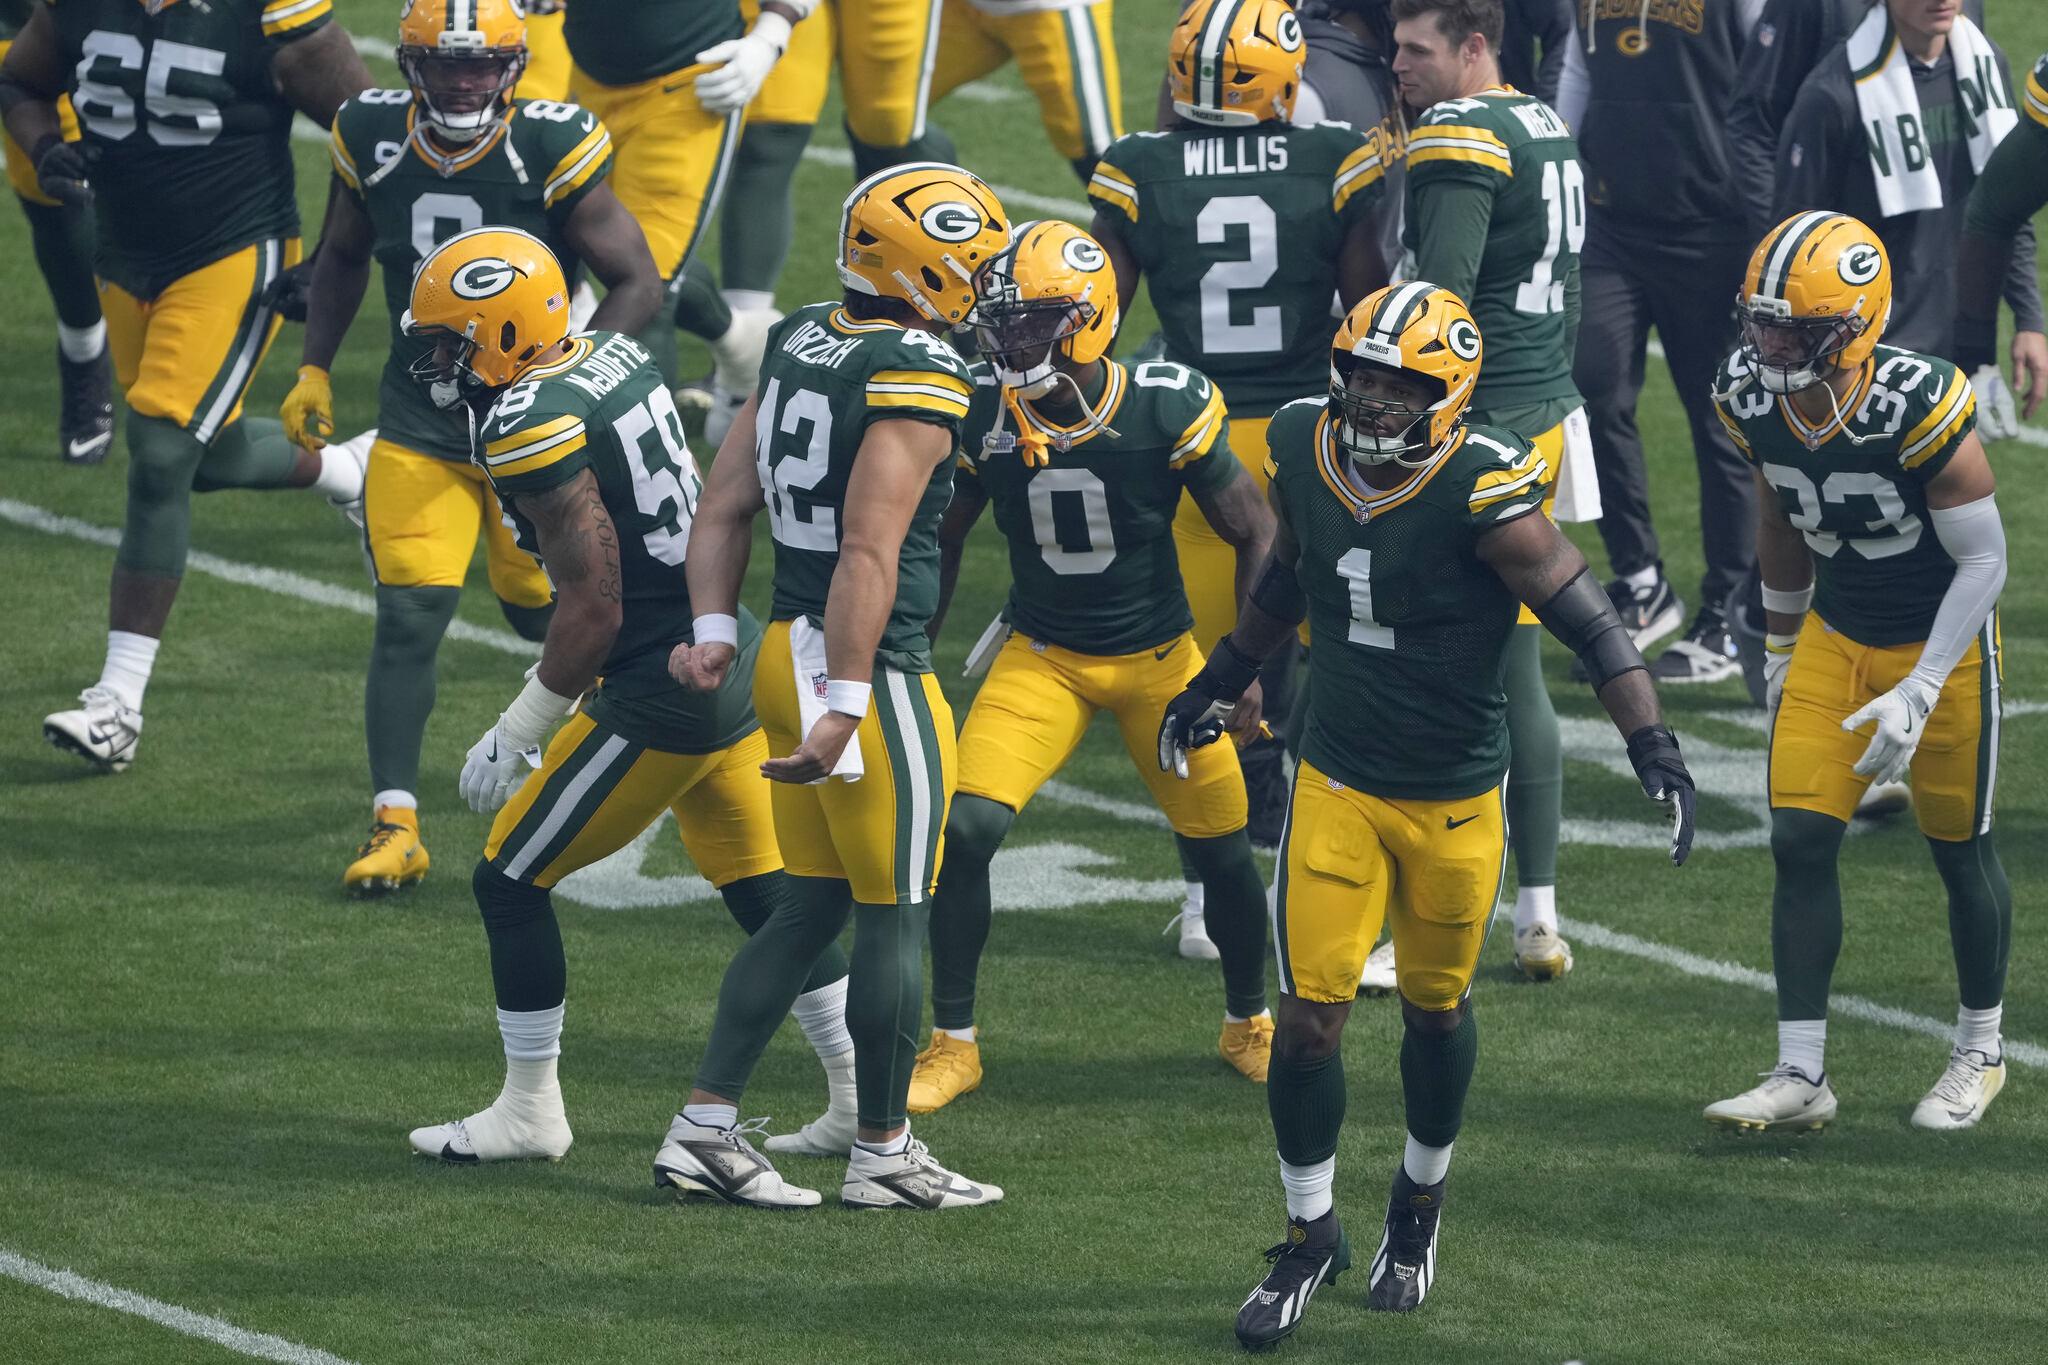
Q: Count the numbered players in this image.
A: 9